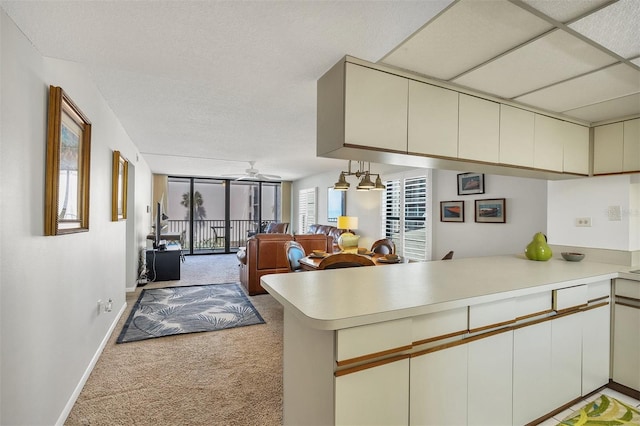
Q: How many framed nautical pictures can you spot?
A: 3